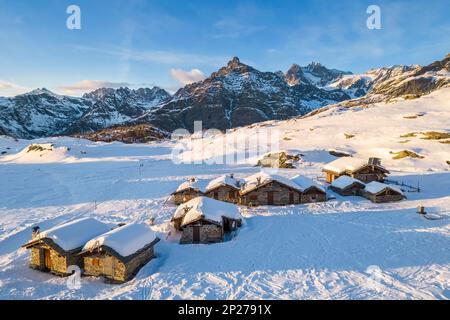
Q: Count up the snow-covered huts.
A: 10